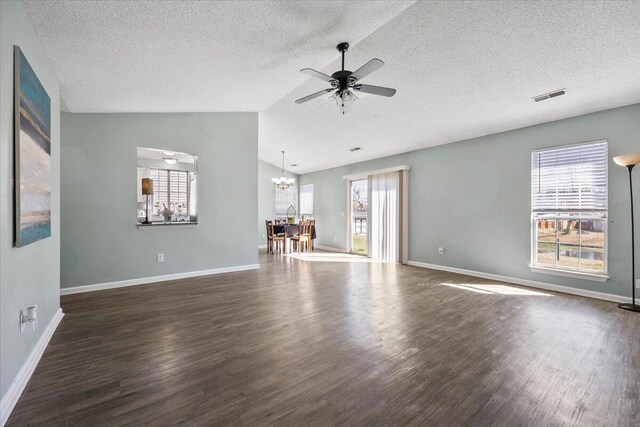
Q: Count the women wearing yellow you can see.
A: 0